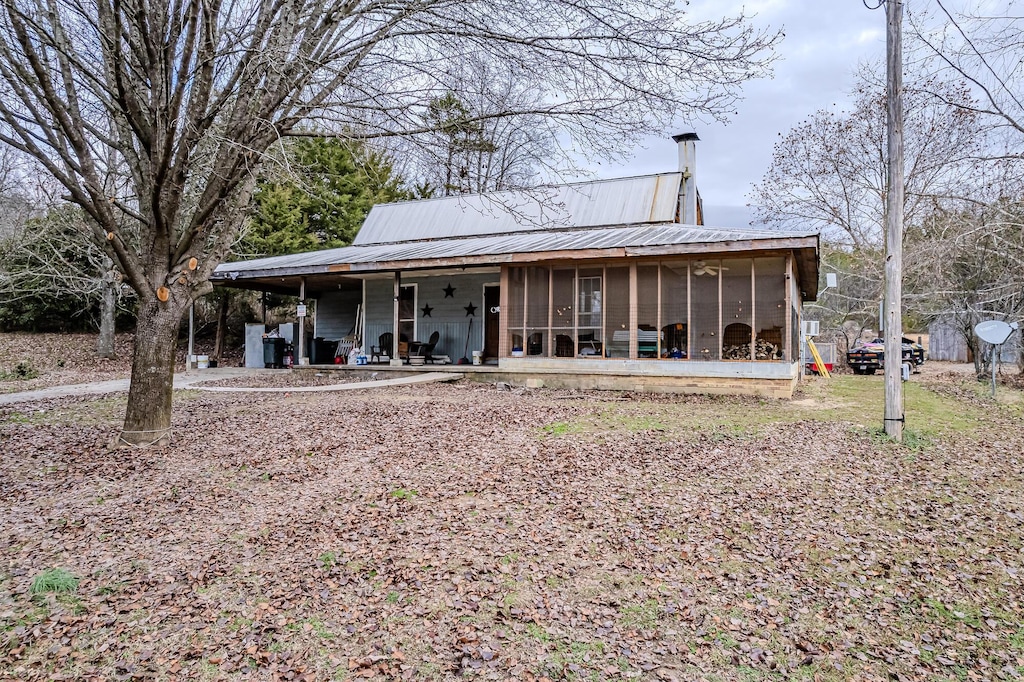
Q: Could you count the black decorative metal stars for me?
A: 3